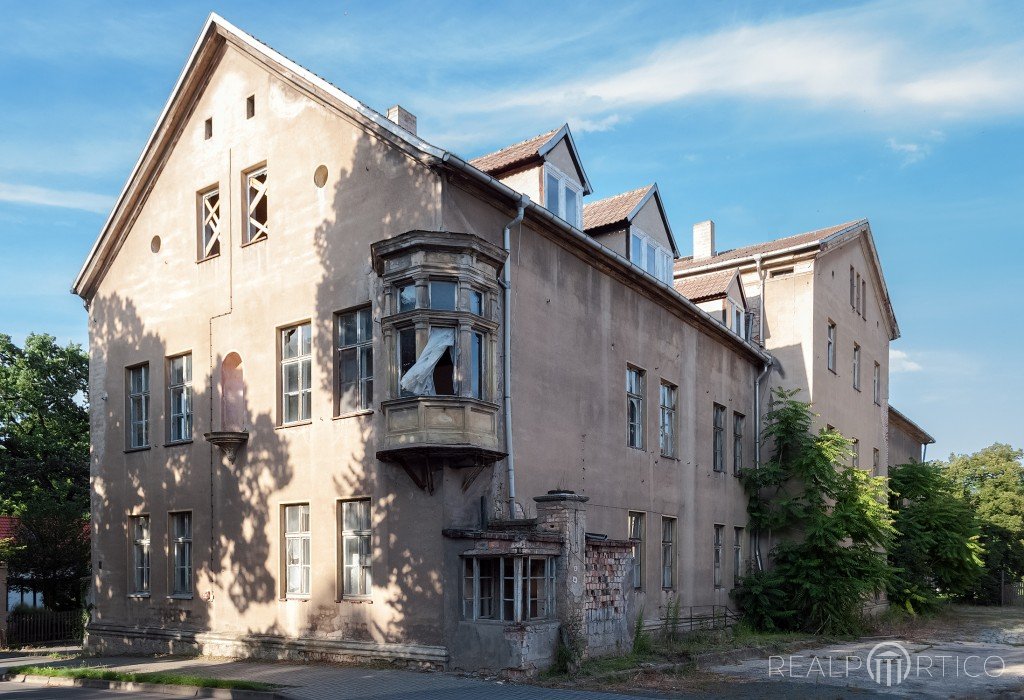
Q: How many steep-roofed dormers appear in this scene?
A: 3